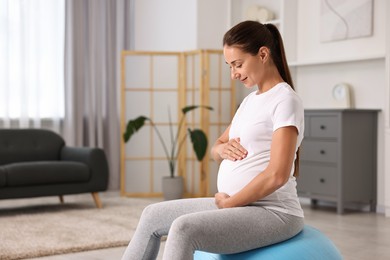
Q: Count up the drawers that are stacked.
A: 3